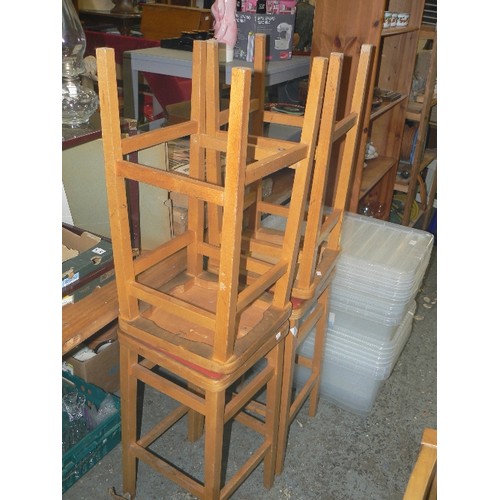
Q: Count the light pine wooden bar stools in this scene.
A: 4